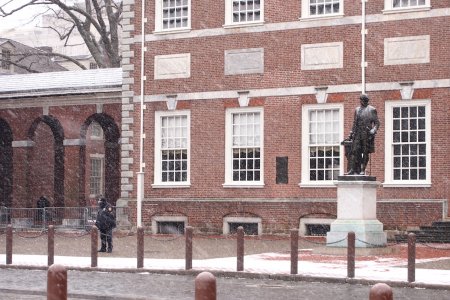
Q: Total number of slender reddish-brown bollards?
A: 12